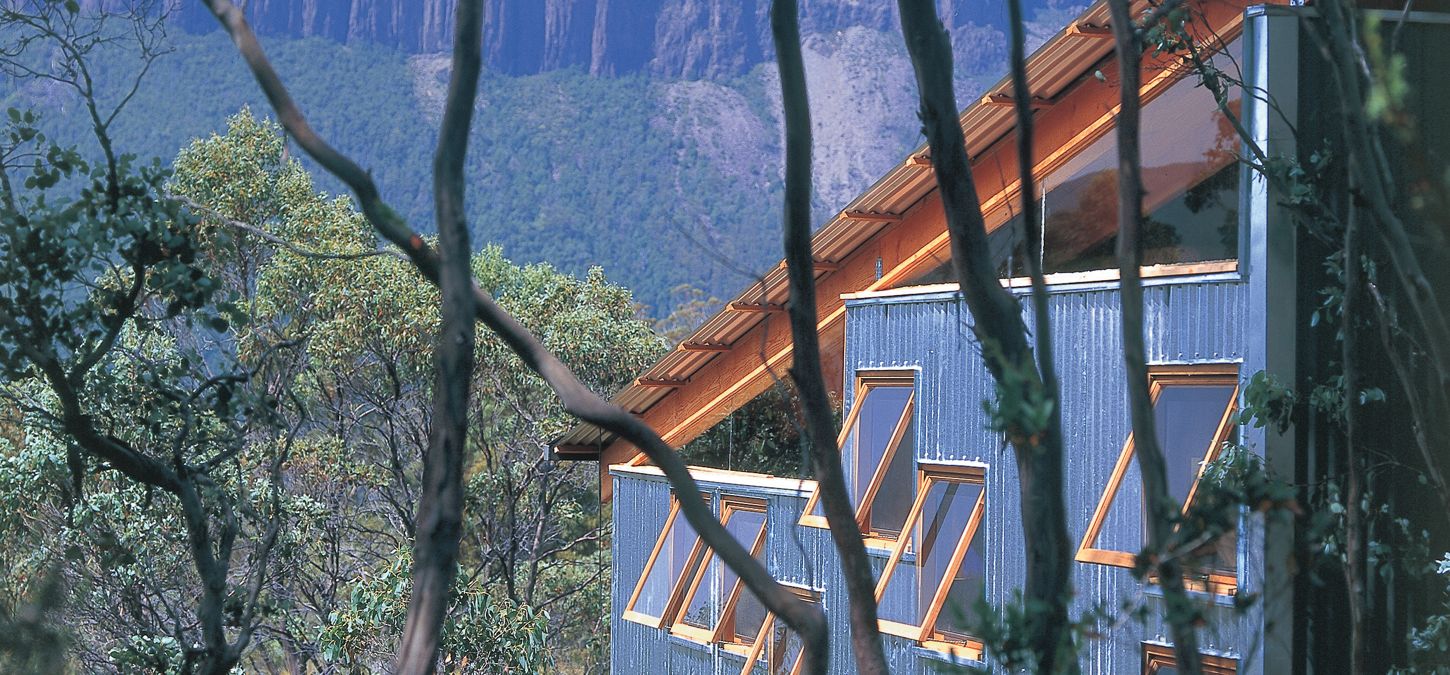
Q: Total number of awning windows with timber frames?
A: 7